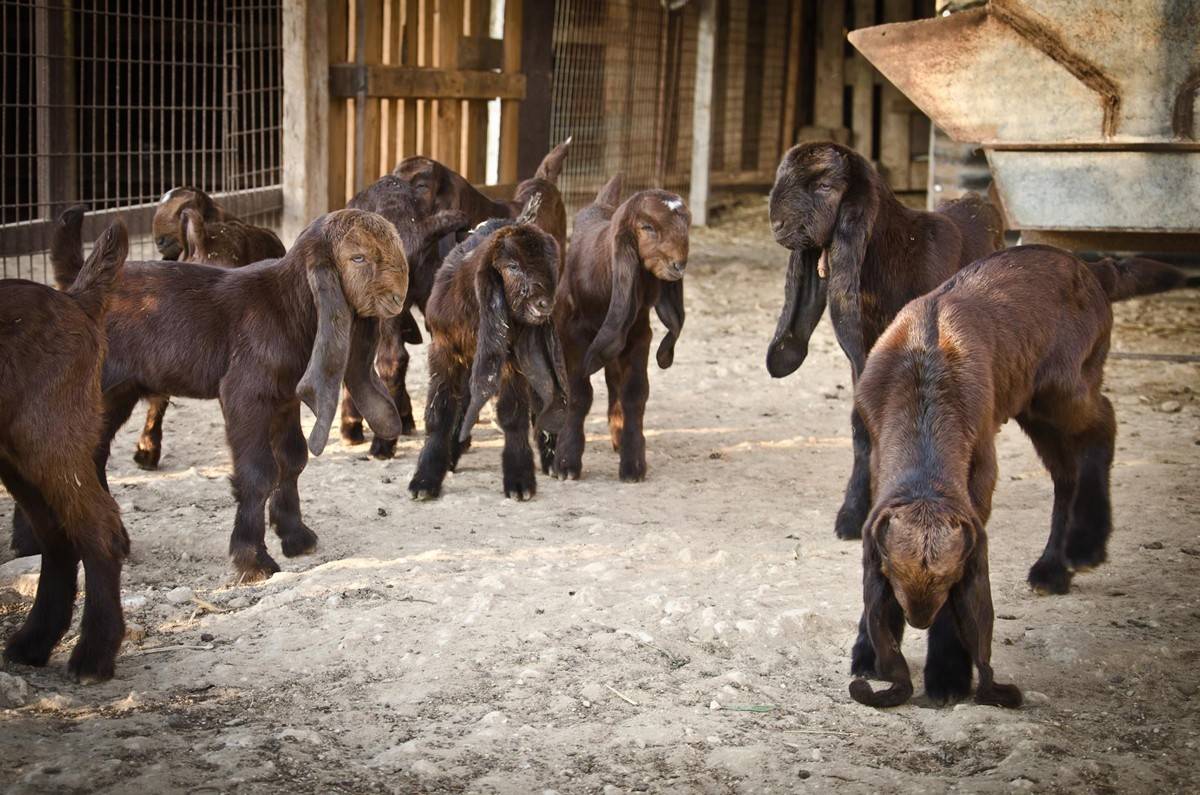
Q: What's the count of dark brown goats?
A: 9